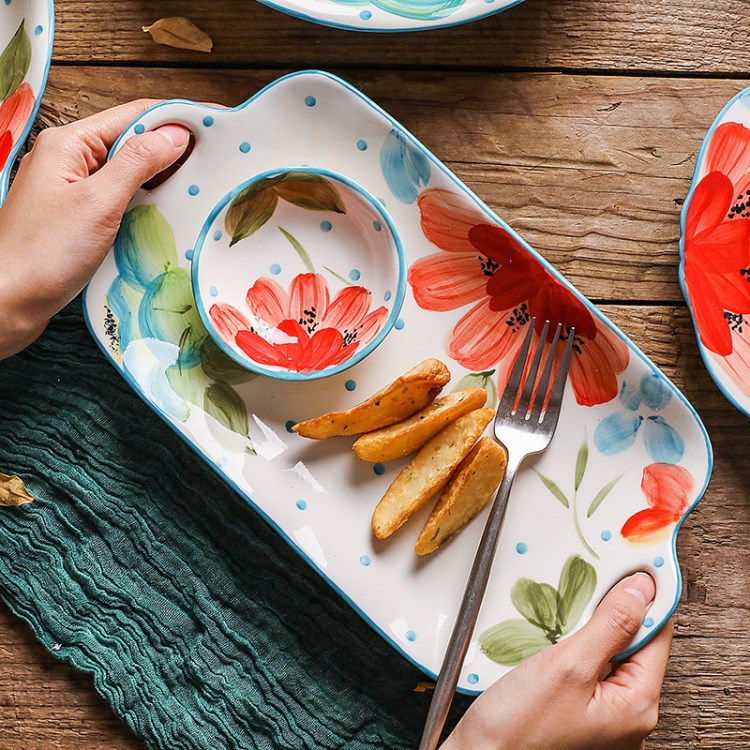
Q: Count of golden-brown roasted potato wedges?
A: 4